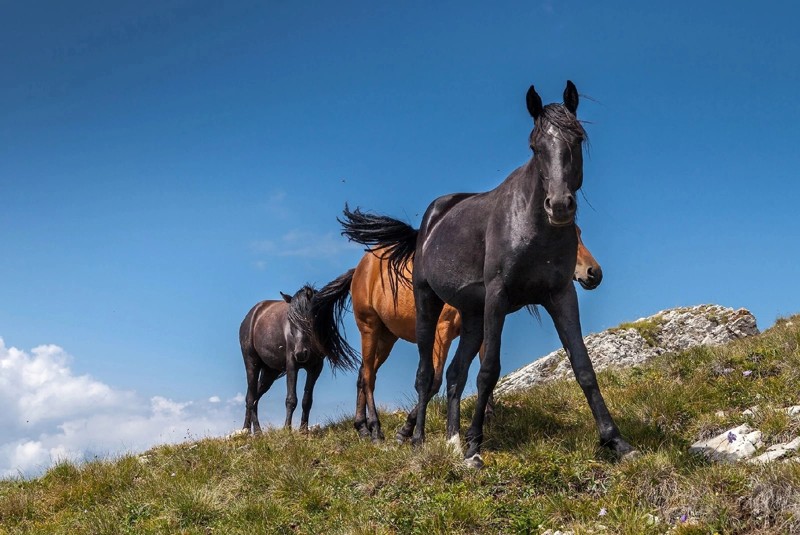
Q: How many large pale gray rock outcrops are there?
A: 1